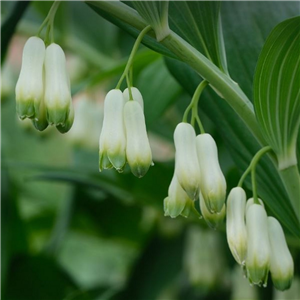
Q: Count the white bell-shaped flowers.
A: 15